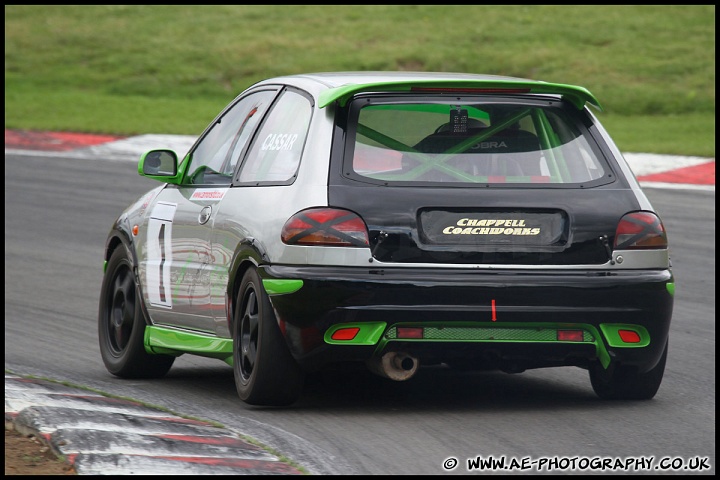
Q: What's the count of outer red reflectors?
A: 2